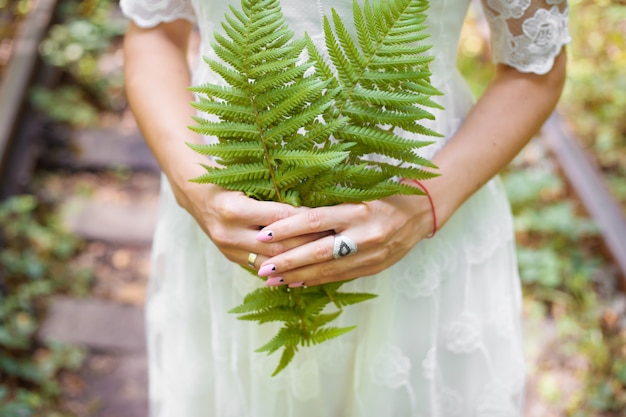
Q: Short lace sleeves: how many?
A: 2